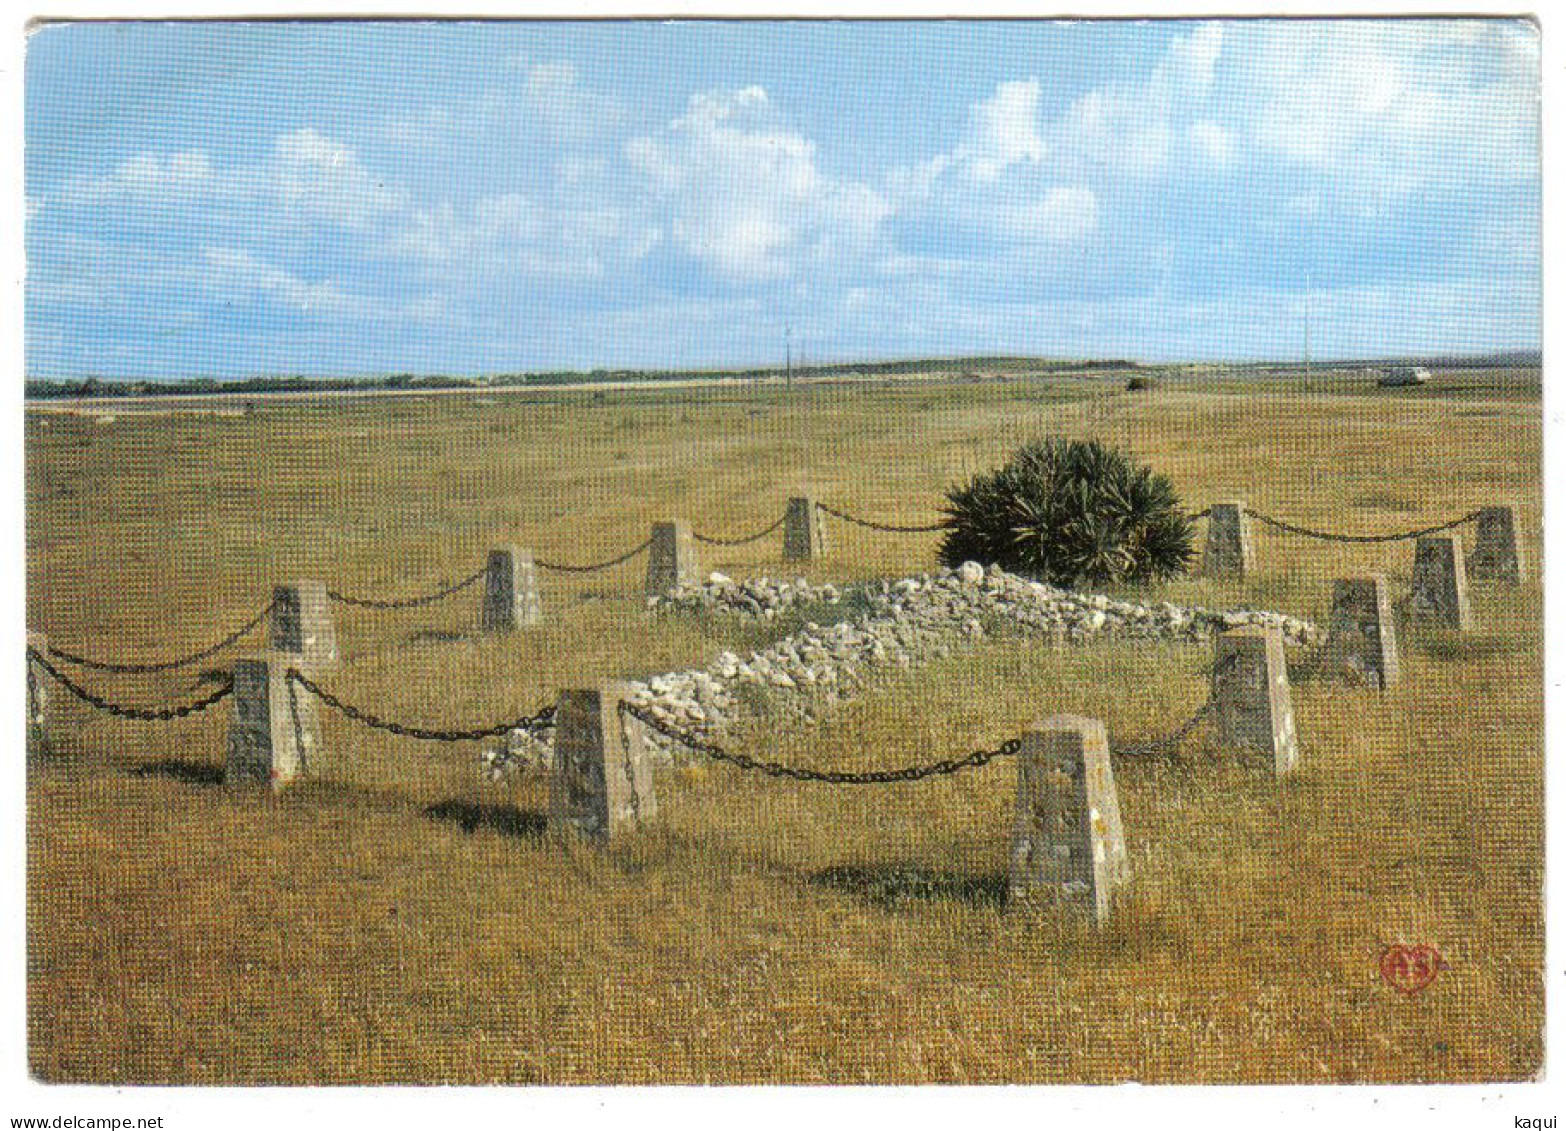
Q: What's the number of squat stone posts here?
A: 13